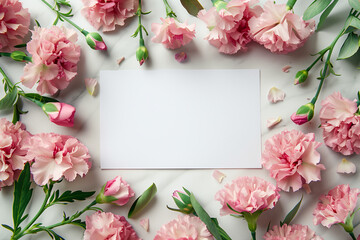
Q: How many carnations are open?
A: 15